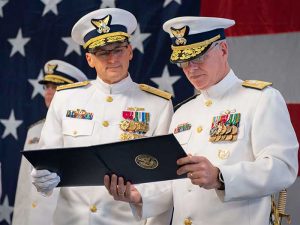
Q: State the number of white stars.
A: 11